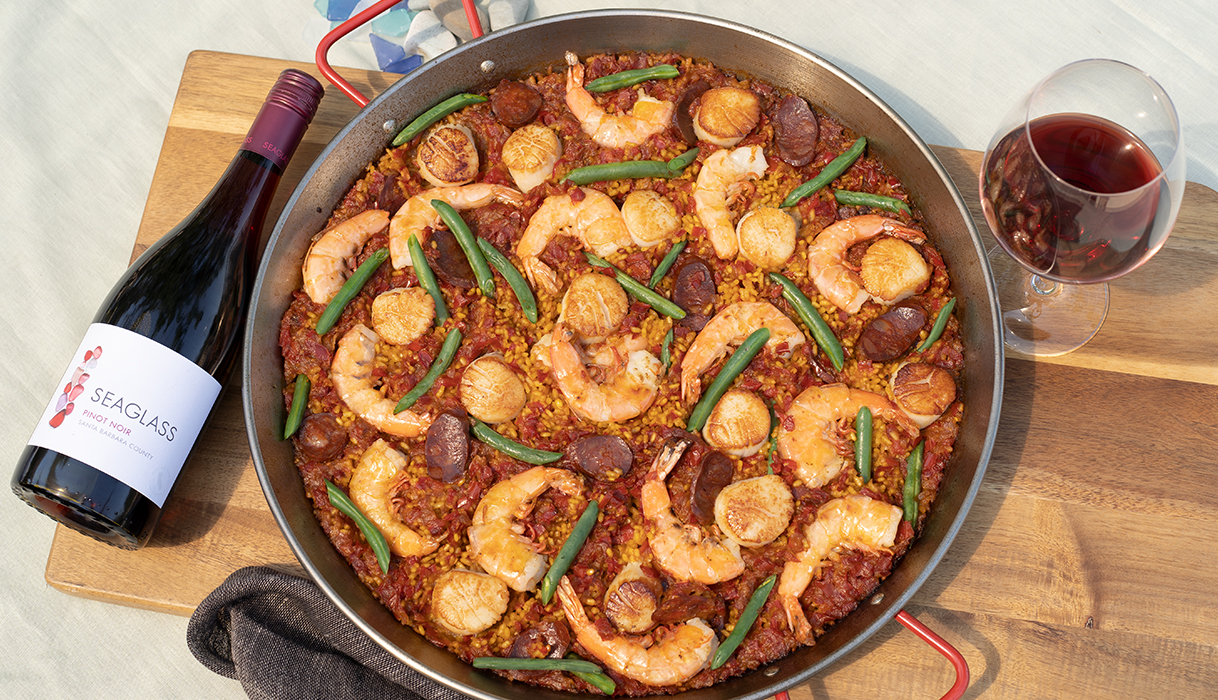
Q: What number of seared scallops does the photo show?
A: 14